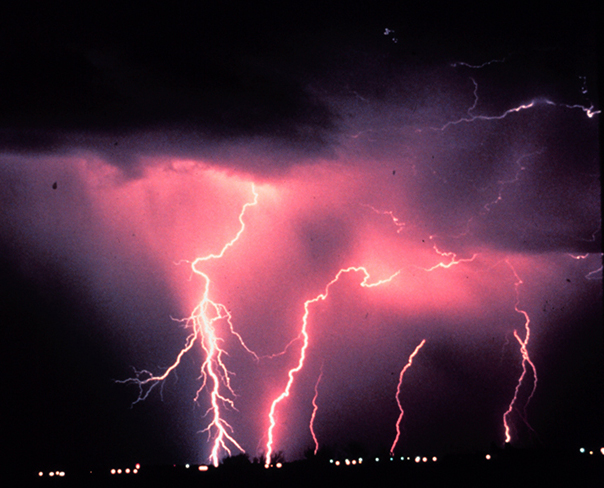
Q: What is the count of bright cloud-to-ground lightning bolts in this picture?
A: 5